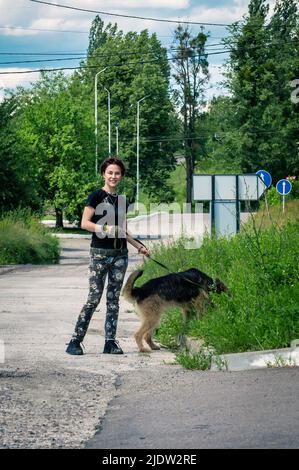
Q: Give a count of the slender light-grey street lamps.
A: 4